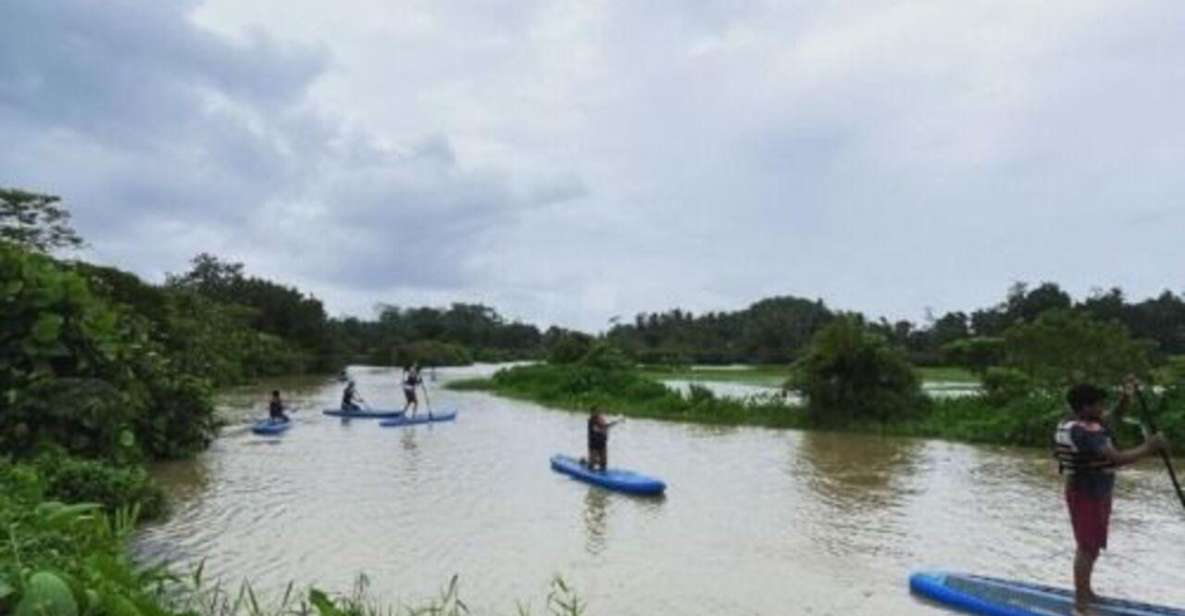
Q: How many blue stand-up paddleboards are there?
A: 5